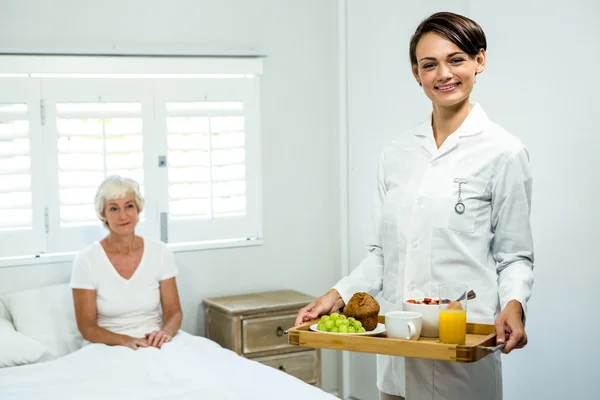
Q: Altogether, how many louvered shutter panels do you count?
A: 3